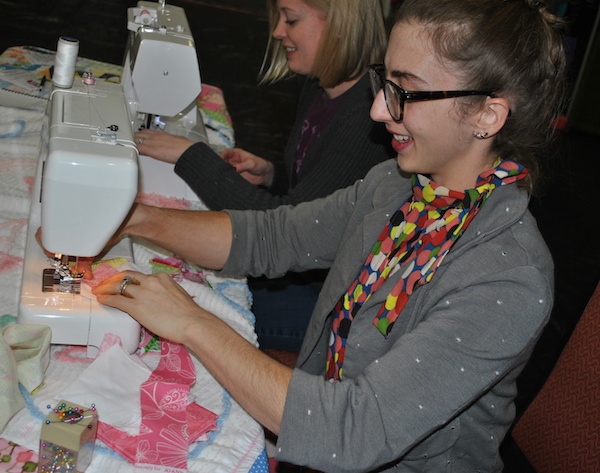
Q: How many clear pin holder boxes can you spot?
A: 1